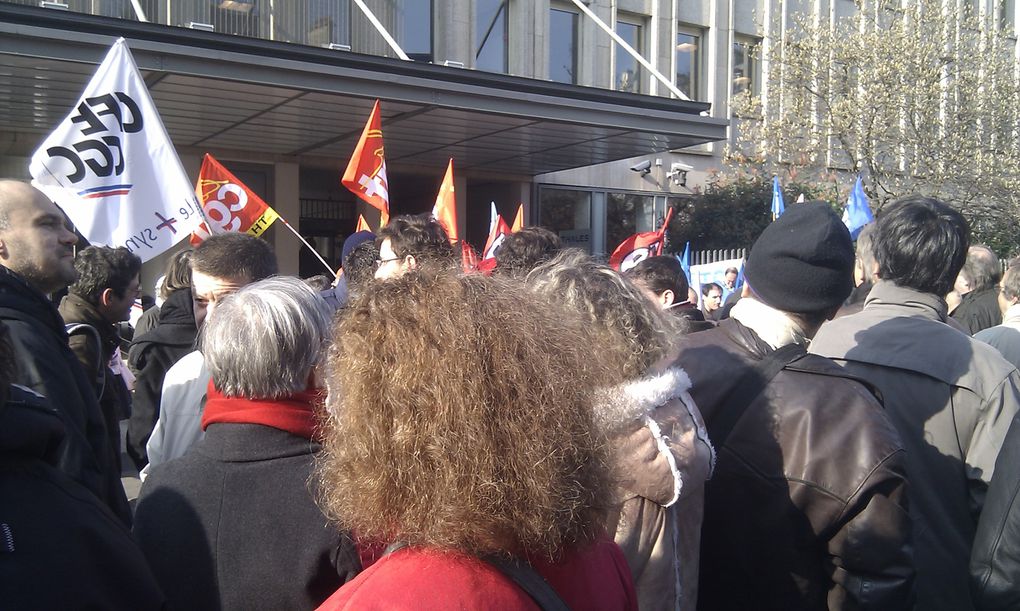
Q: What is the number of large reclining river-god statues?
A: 0